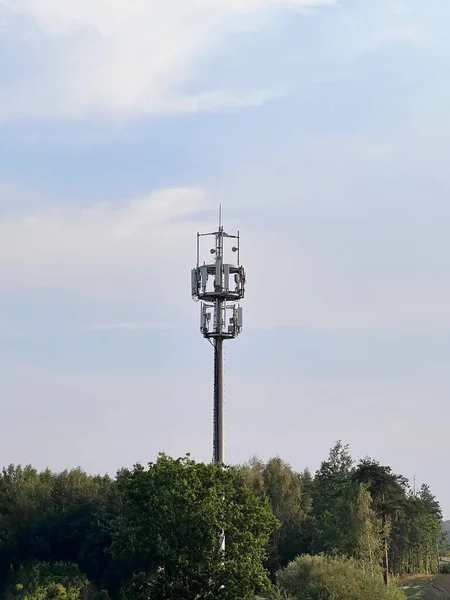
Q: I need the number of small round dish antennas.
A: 2